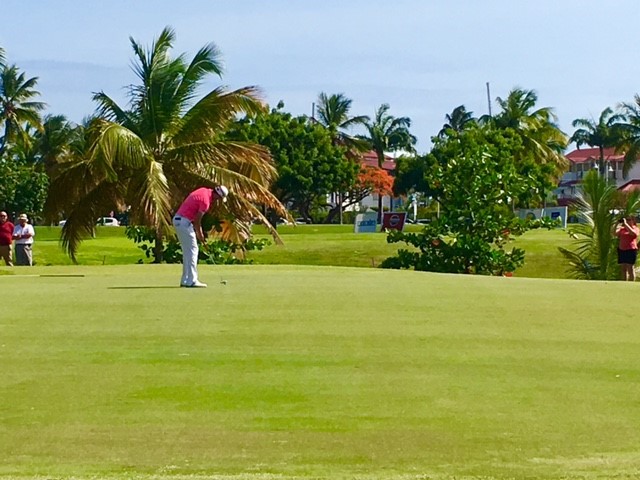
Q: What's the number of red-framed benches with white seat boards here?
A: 0